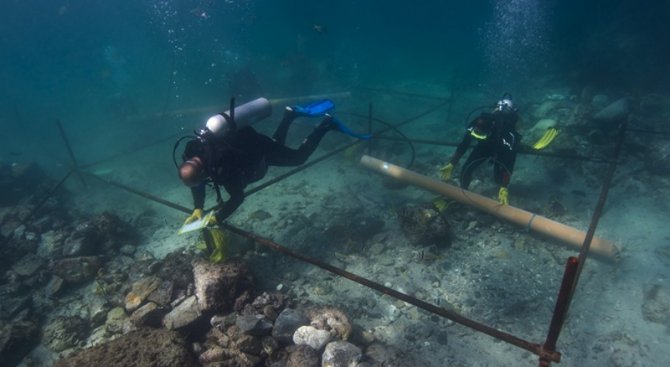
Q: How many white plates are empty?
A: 1